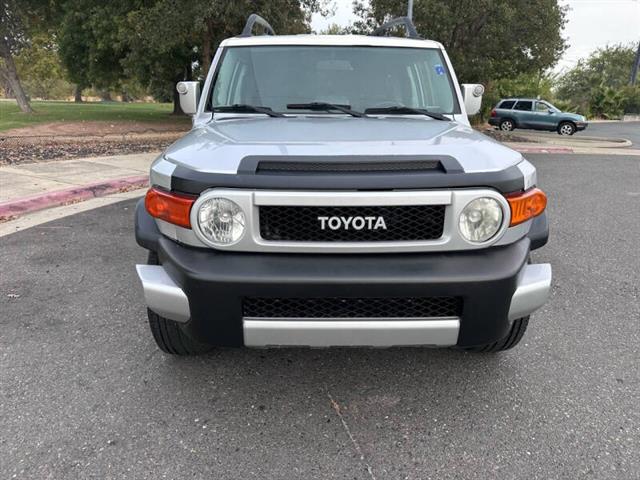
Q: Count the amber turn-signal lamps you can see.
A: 2